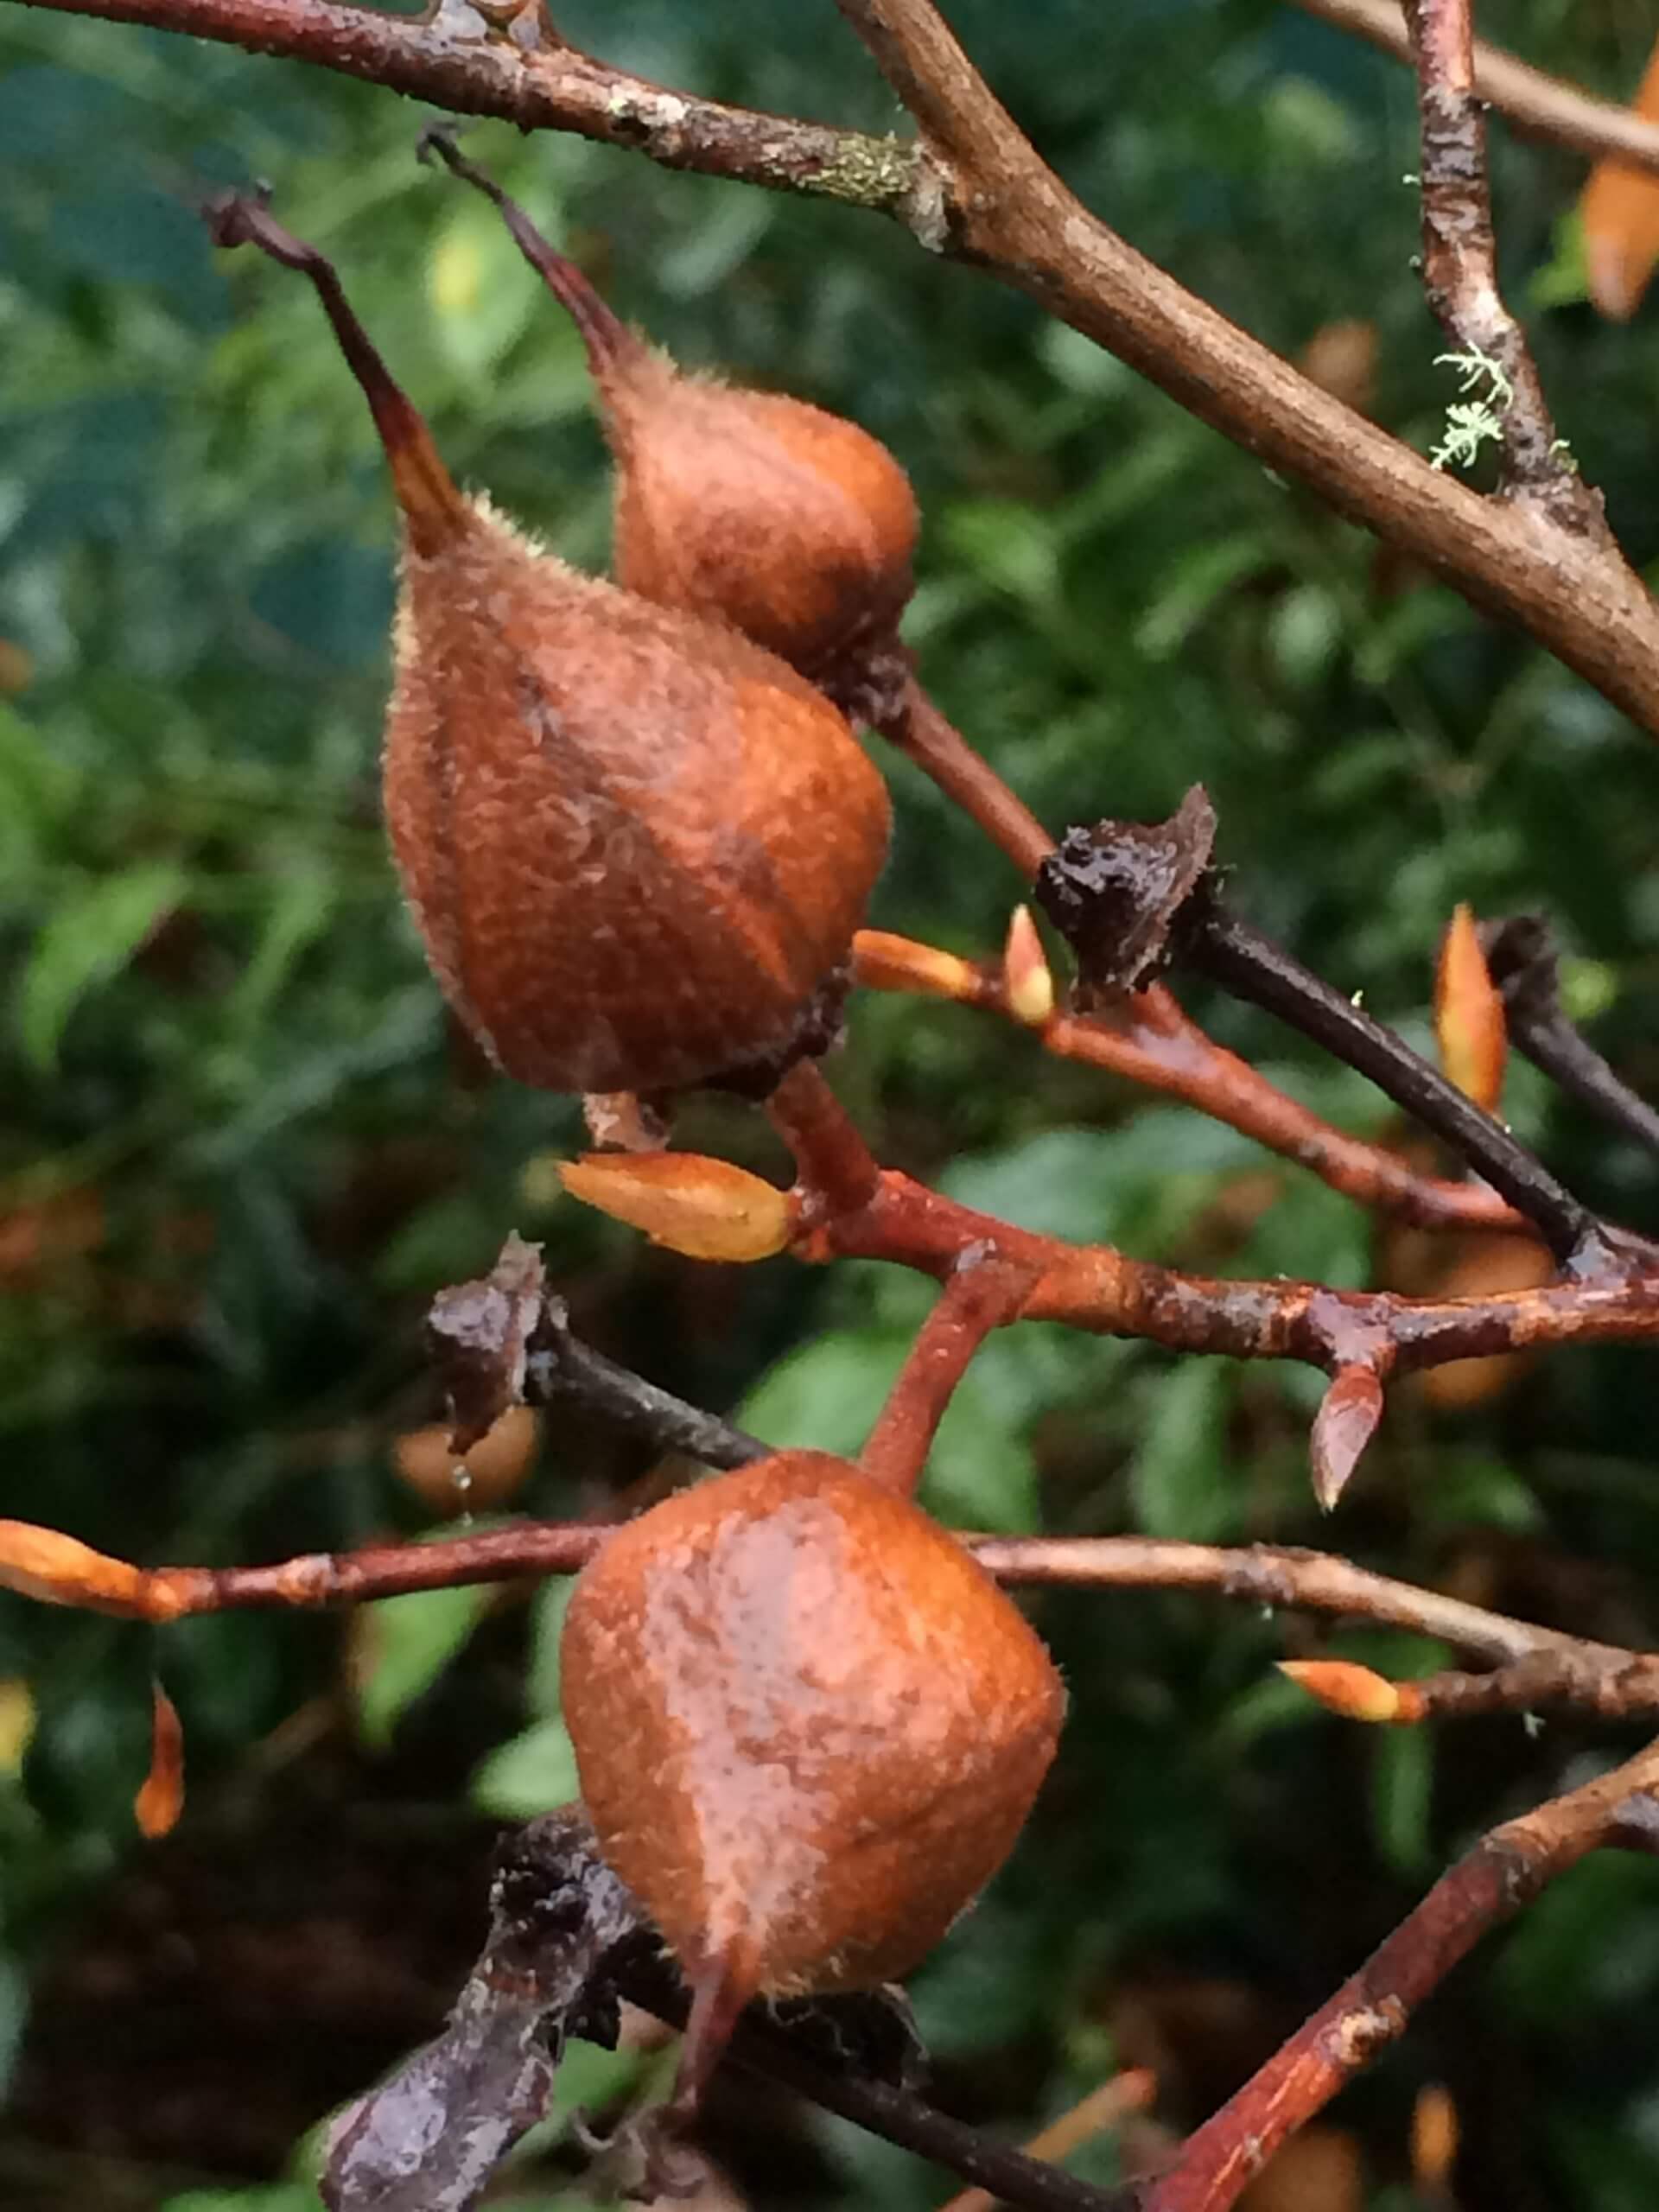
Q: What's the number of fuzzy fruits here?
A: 3